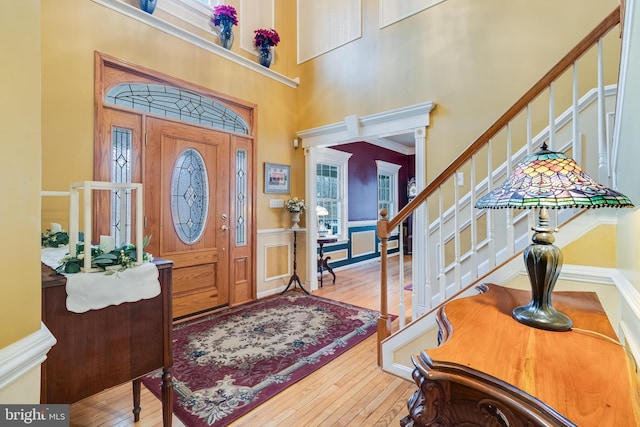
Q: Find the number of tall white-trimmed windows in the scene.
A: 2